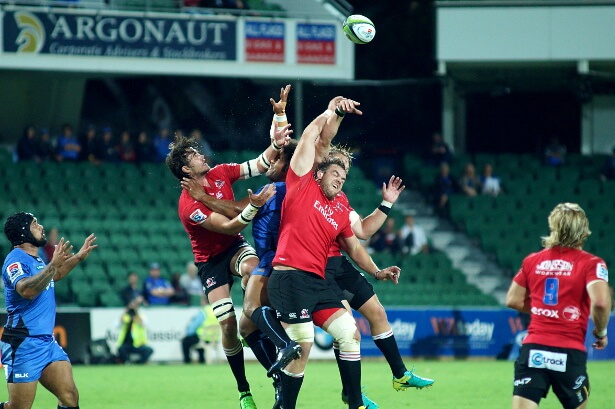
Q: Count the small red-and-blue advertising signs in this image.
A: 2